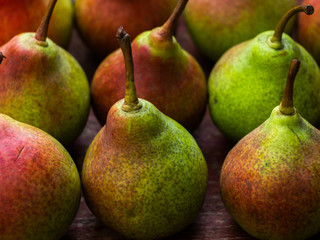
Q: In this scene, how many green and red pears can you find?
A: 10